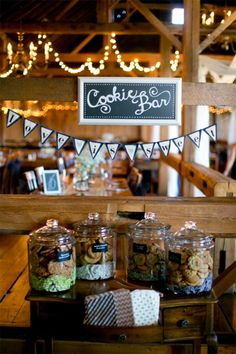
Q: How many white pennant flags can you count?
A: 13